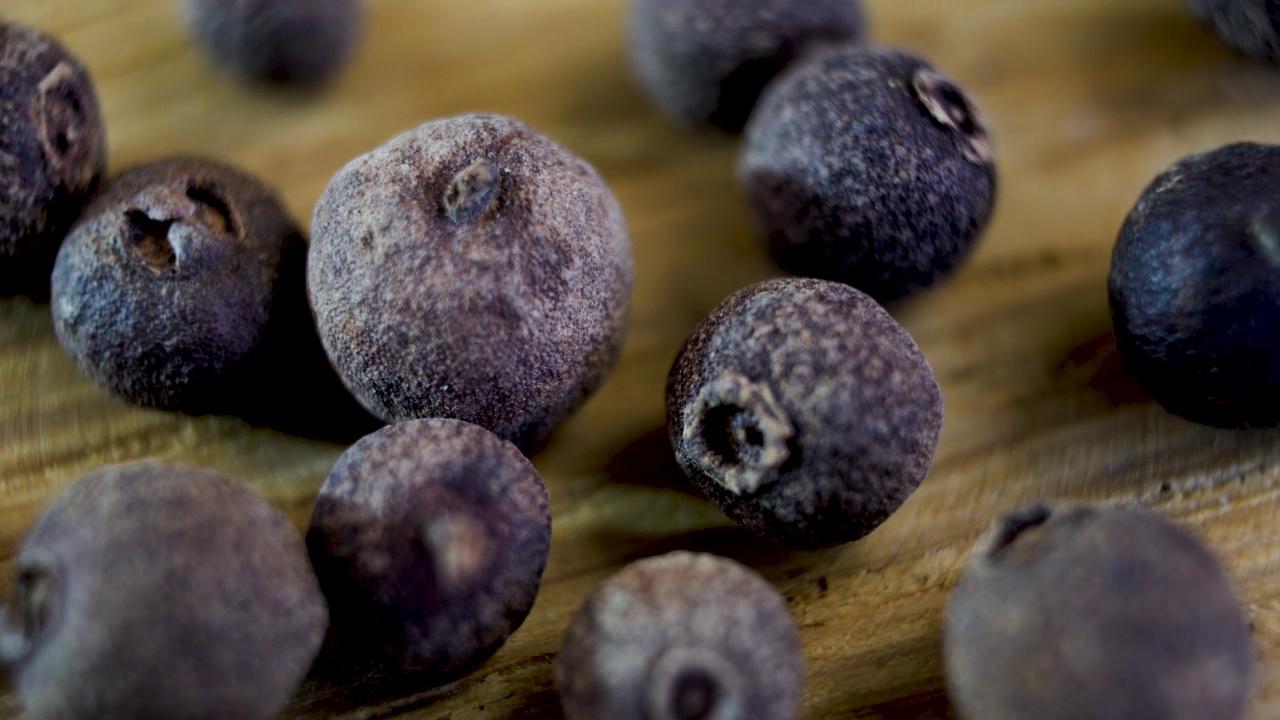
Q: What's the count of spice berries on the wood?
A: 13